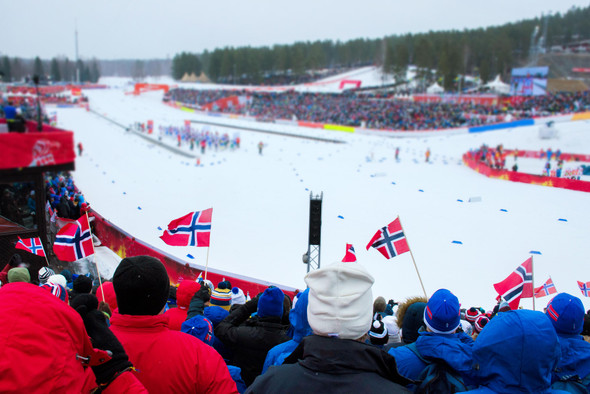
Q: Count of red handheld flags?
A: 8